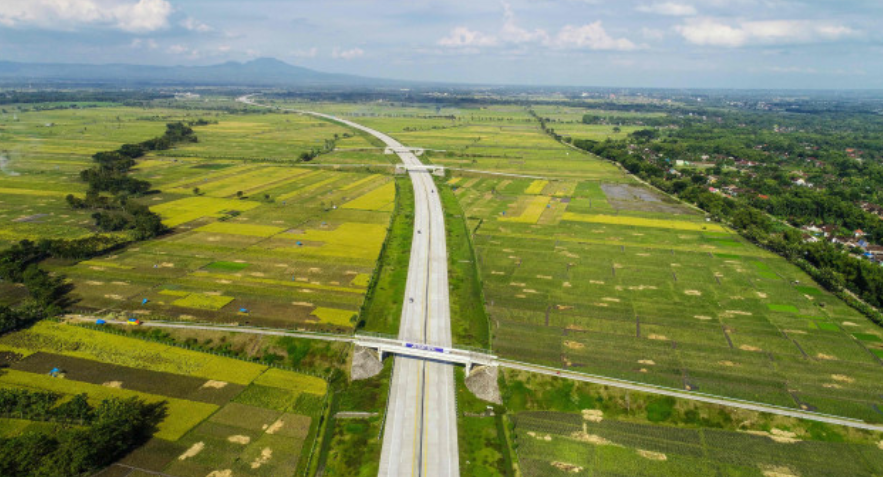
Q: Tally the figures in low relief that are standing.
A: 0